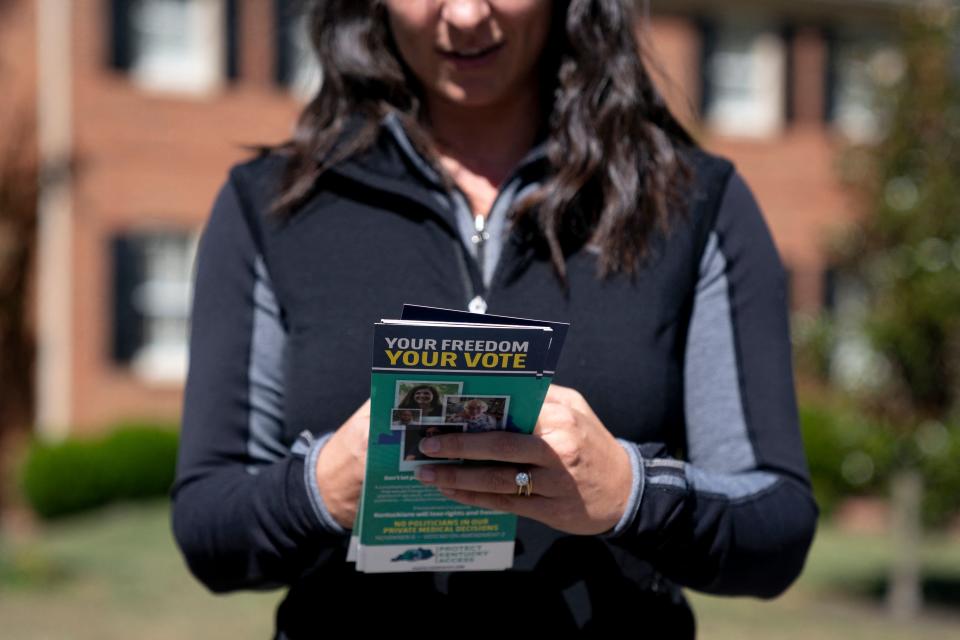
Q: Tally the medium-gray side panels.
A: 2